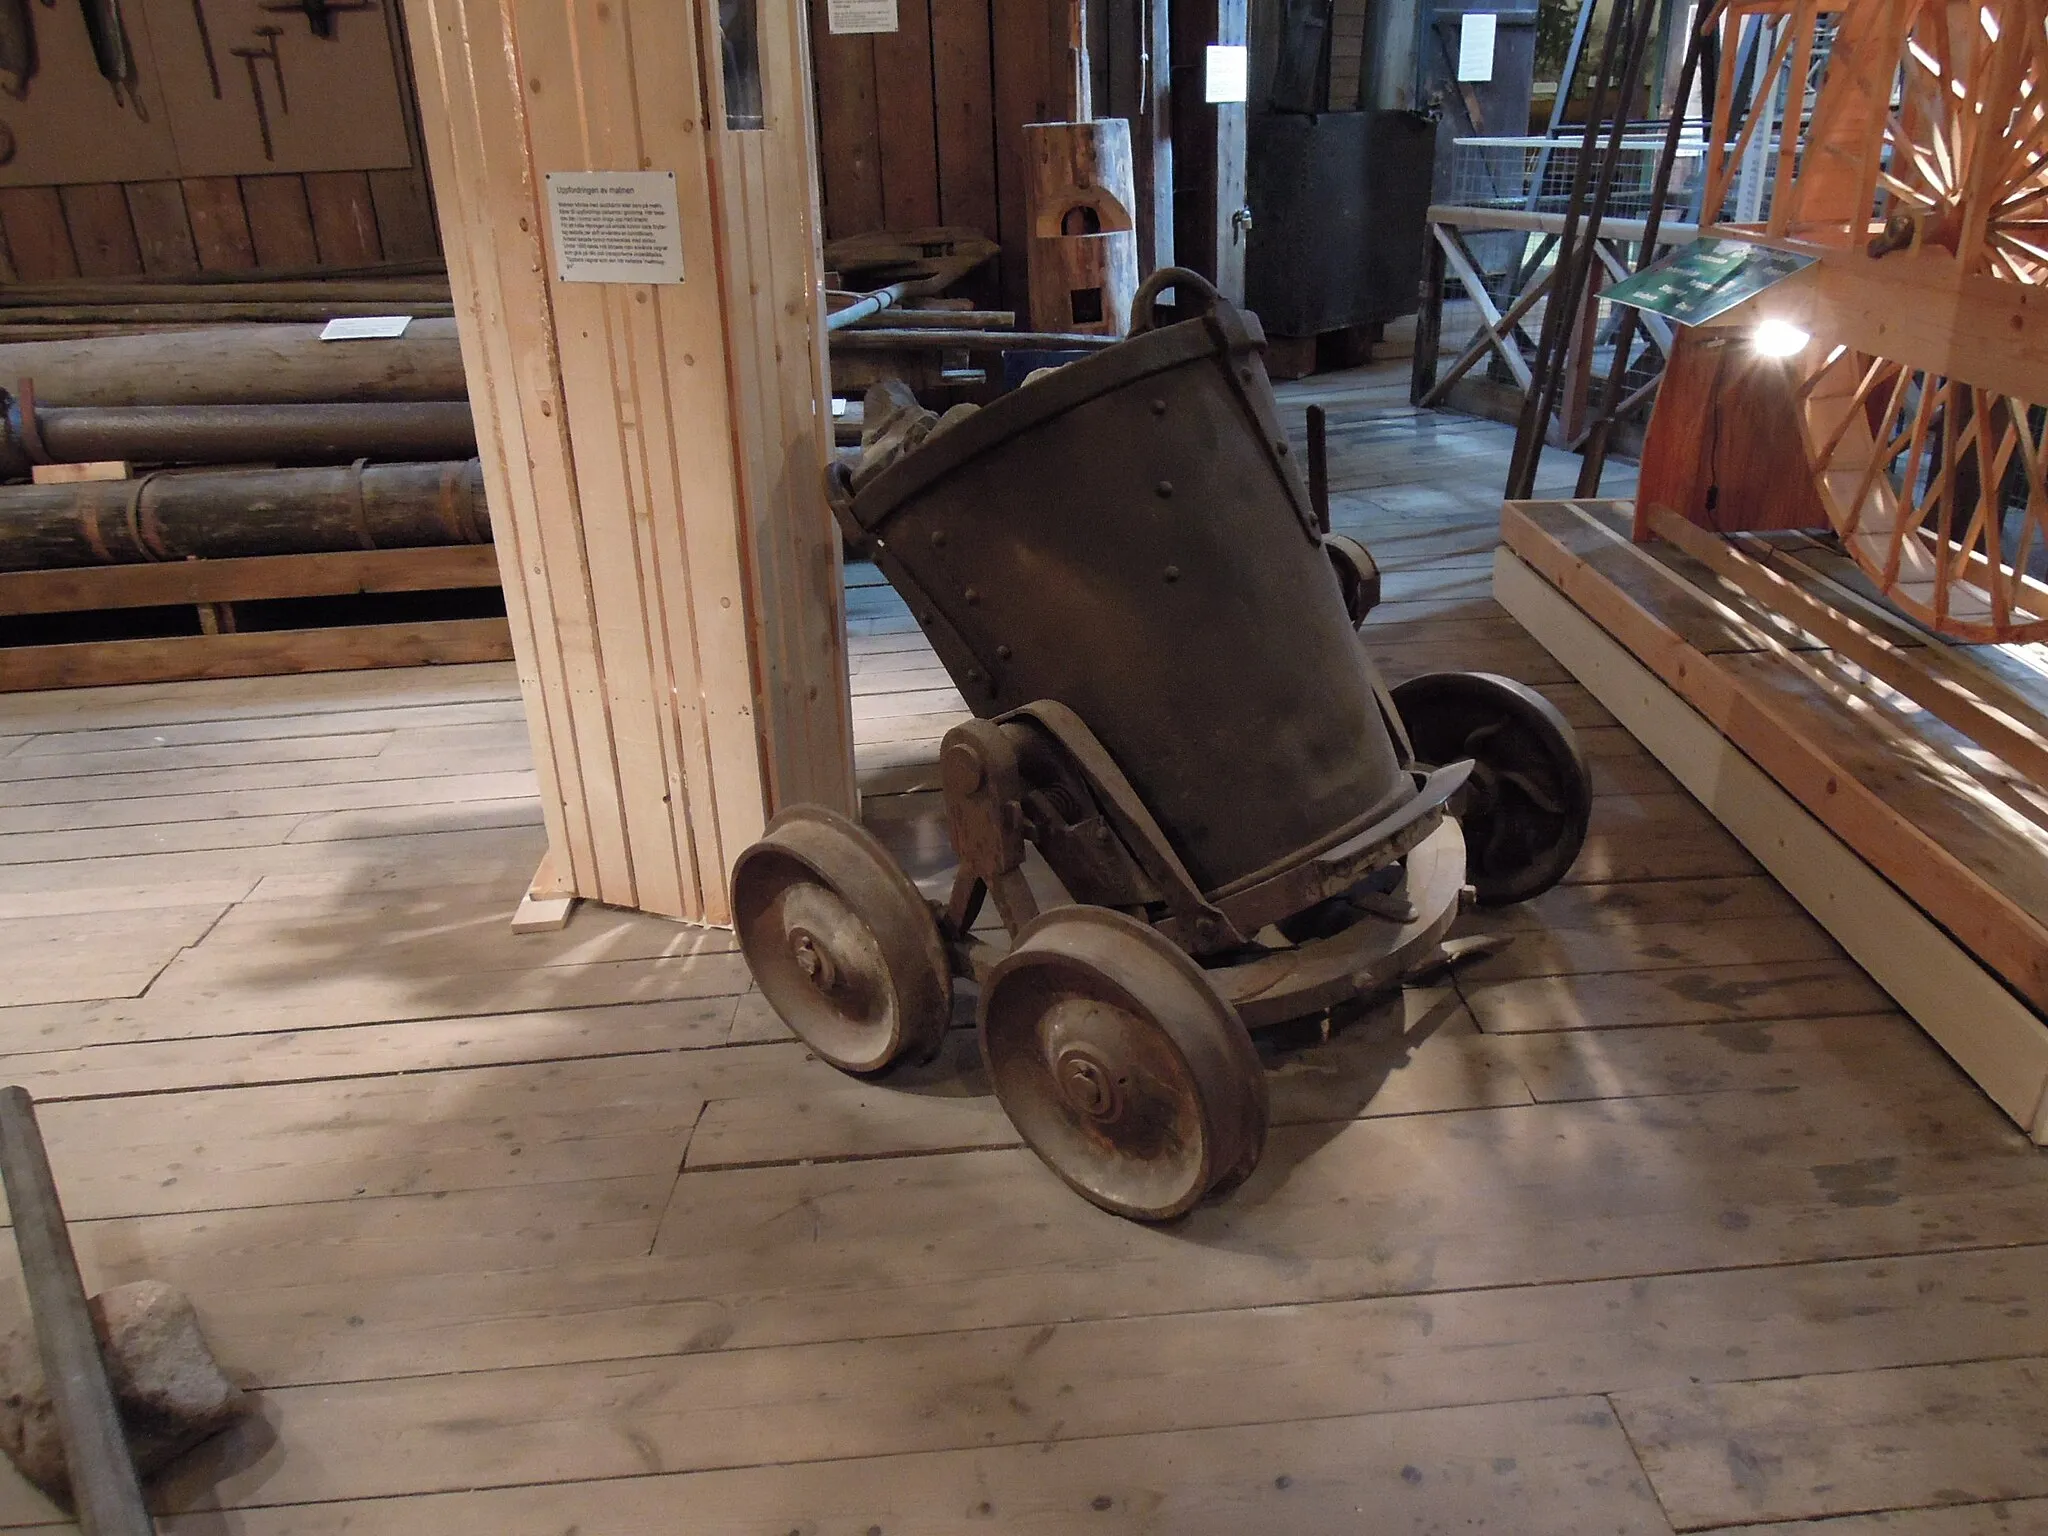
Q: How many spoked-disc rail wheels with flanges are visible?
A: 3